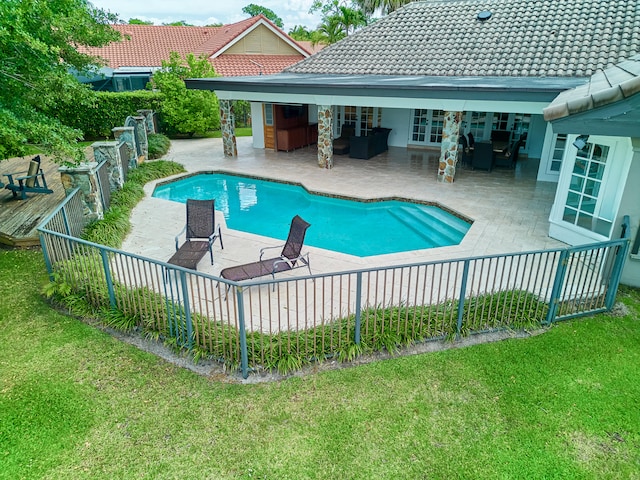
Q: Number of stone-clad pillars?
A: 8